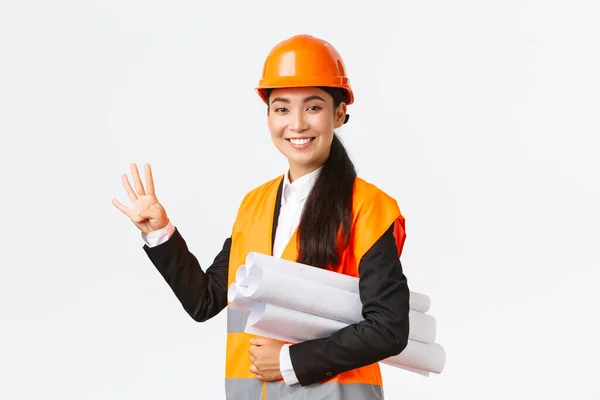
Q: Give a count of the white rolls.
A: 5